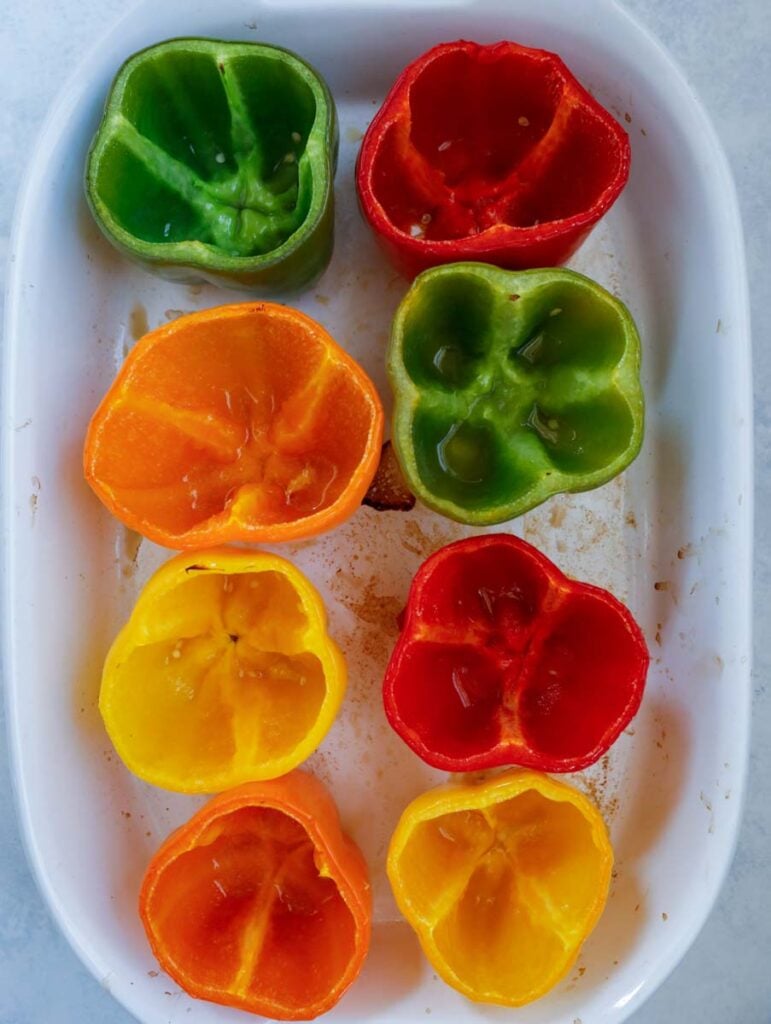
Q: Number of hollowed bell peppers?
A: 8